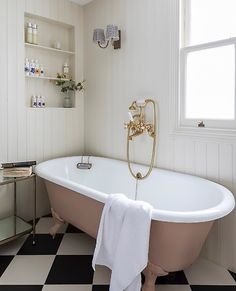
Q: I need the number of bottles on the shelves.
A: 10